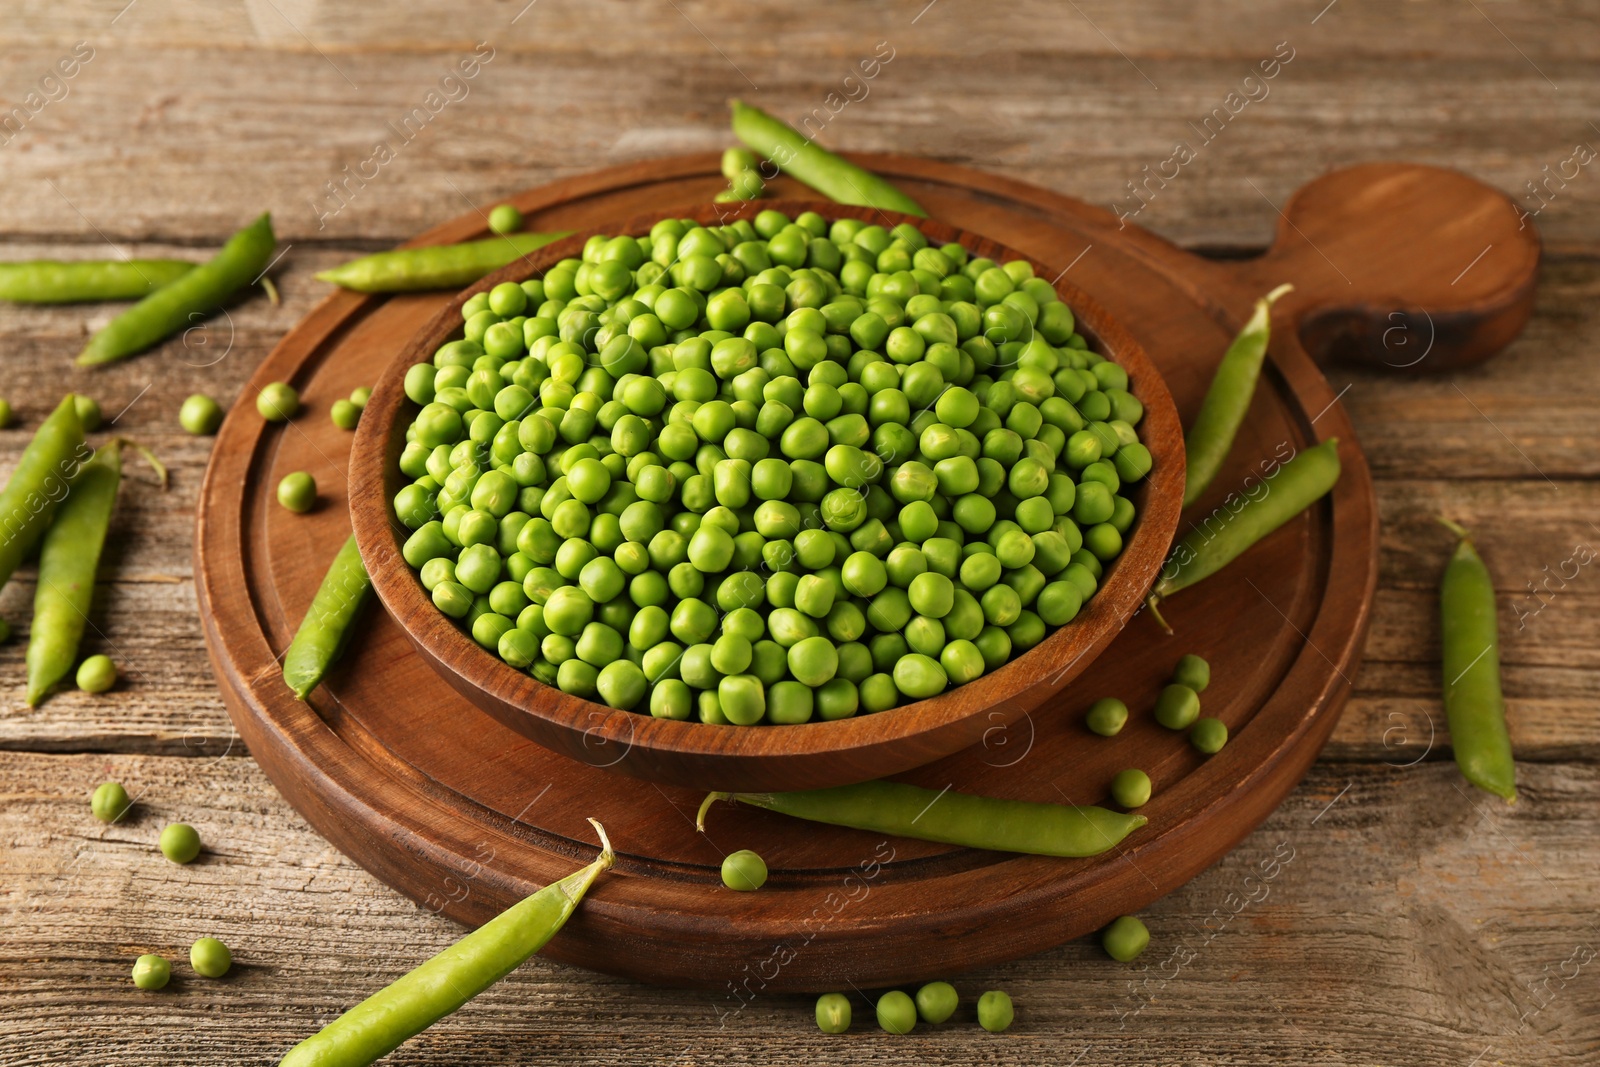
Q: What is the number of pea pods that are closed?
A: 12